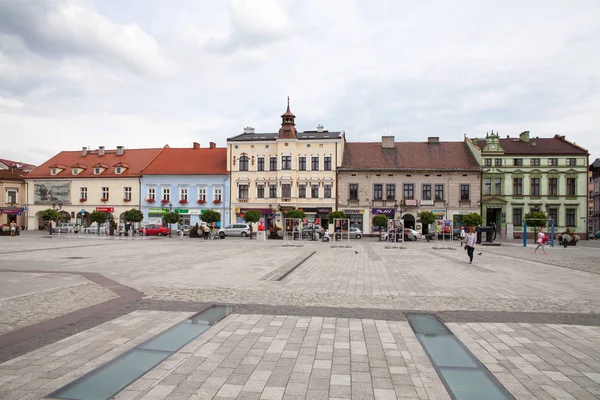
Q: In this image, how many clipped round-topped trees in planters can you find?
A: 12